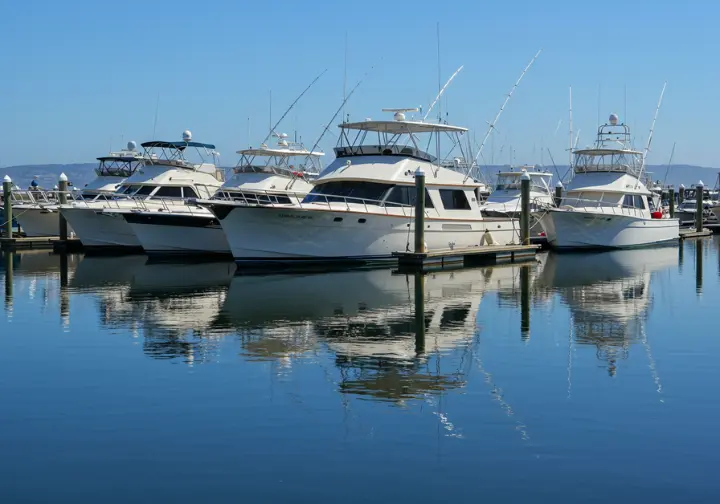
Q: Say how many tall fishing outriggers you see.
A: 6